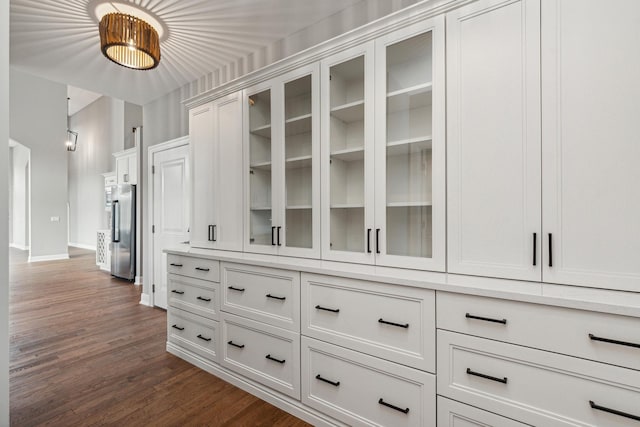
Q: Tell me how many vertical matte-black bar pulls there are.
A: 8